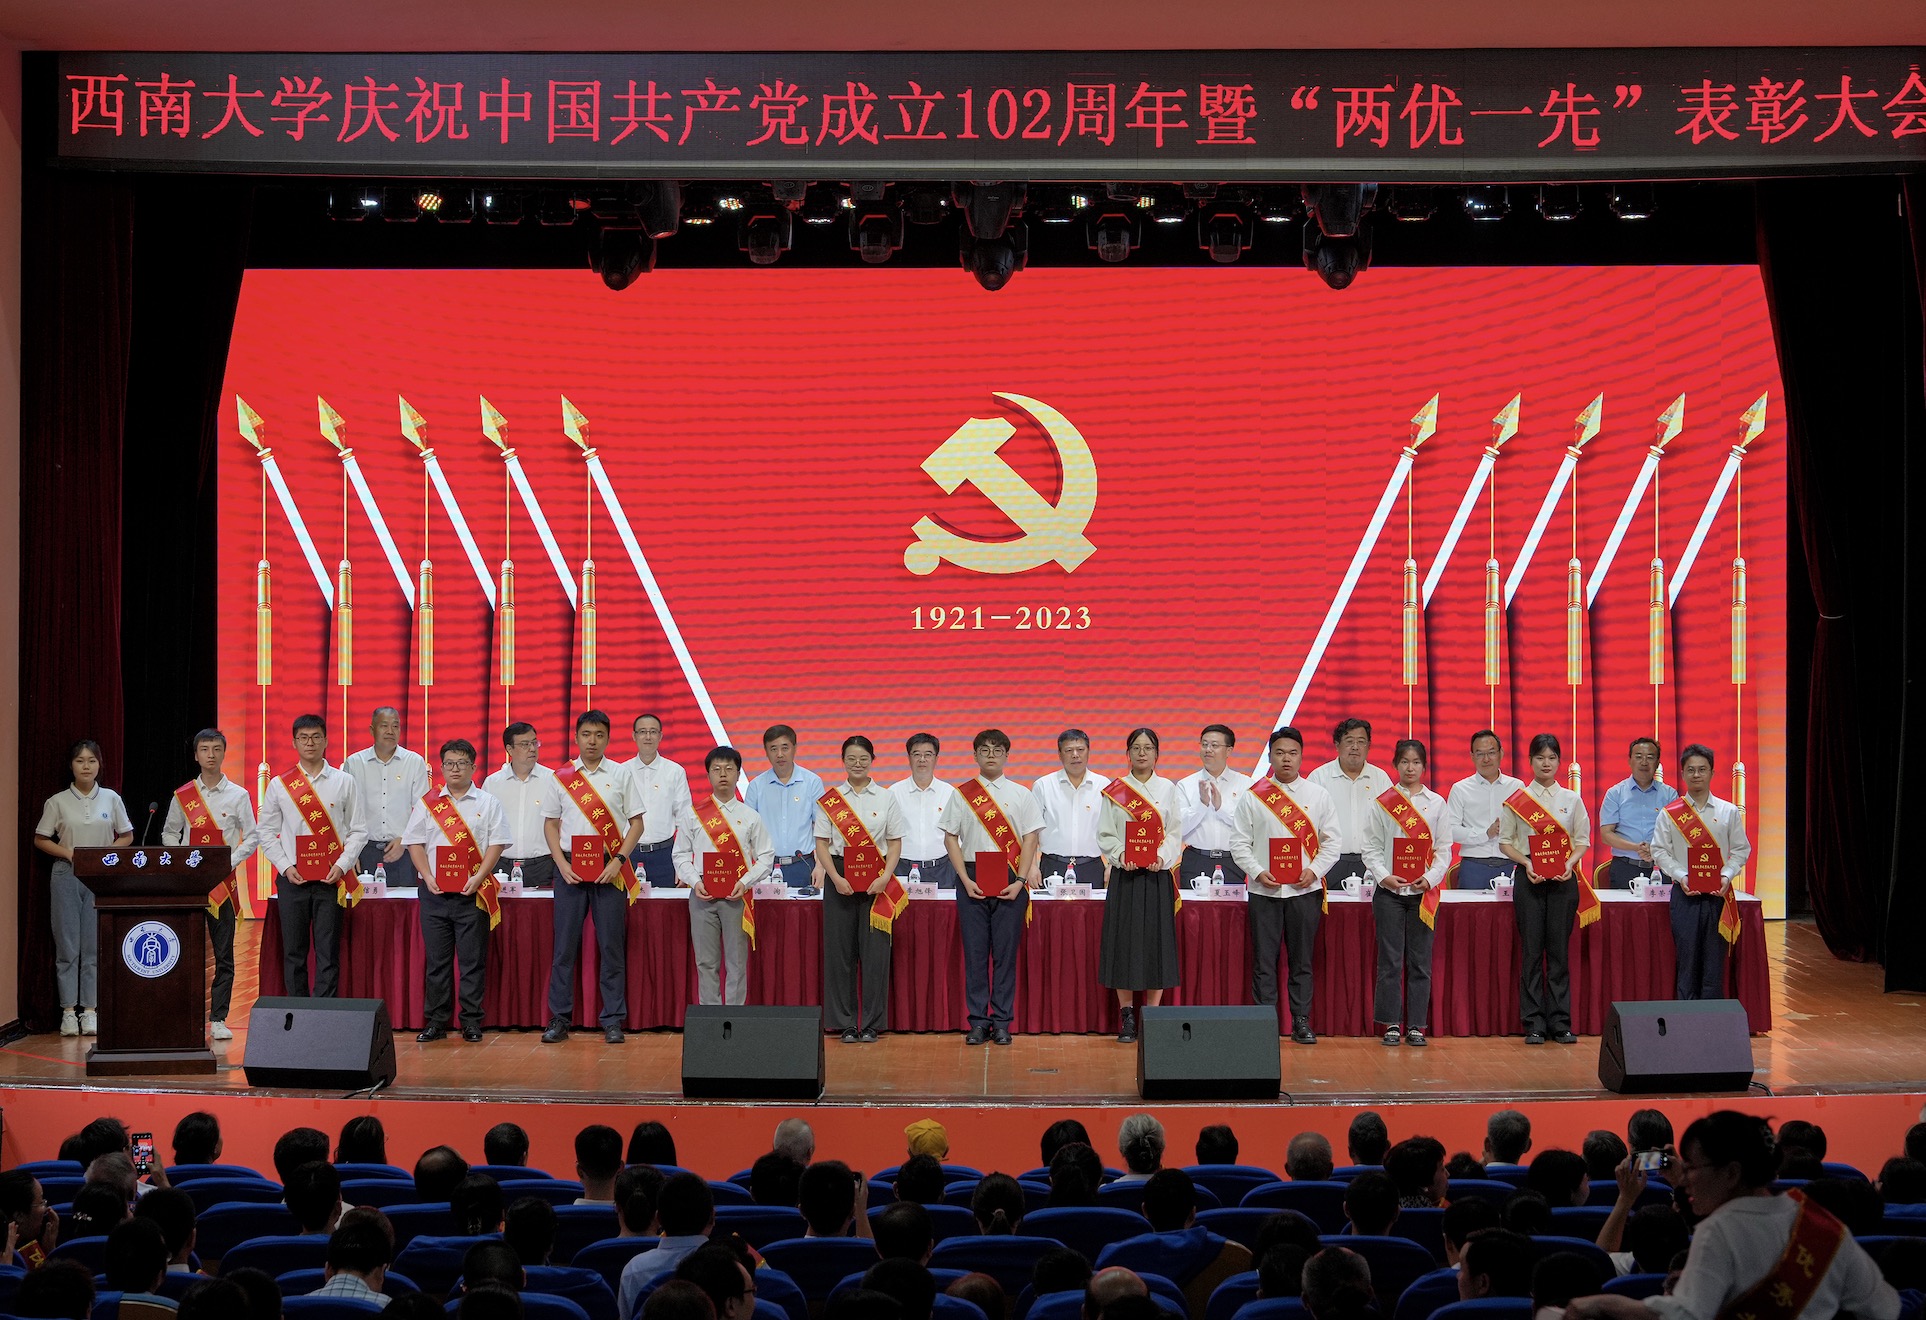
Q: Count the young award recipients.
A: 12